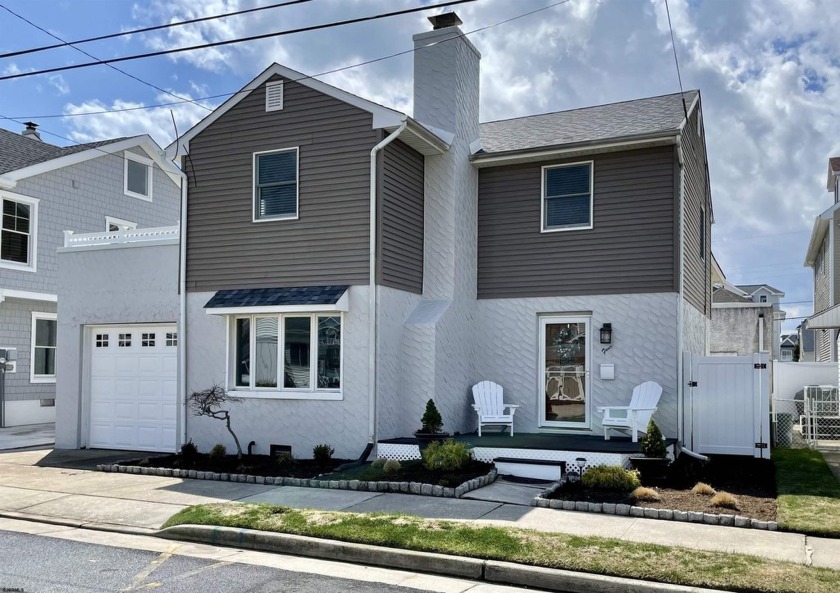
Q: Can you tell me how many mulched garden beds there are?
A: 2